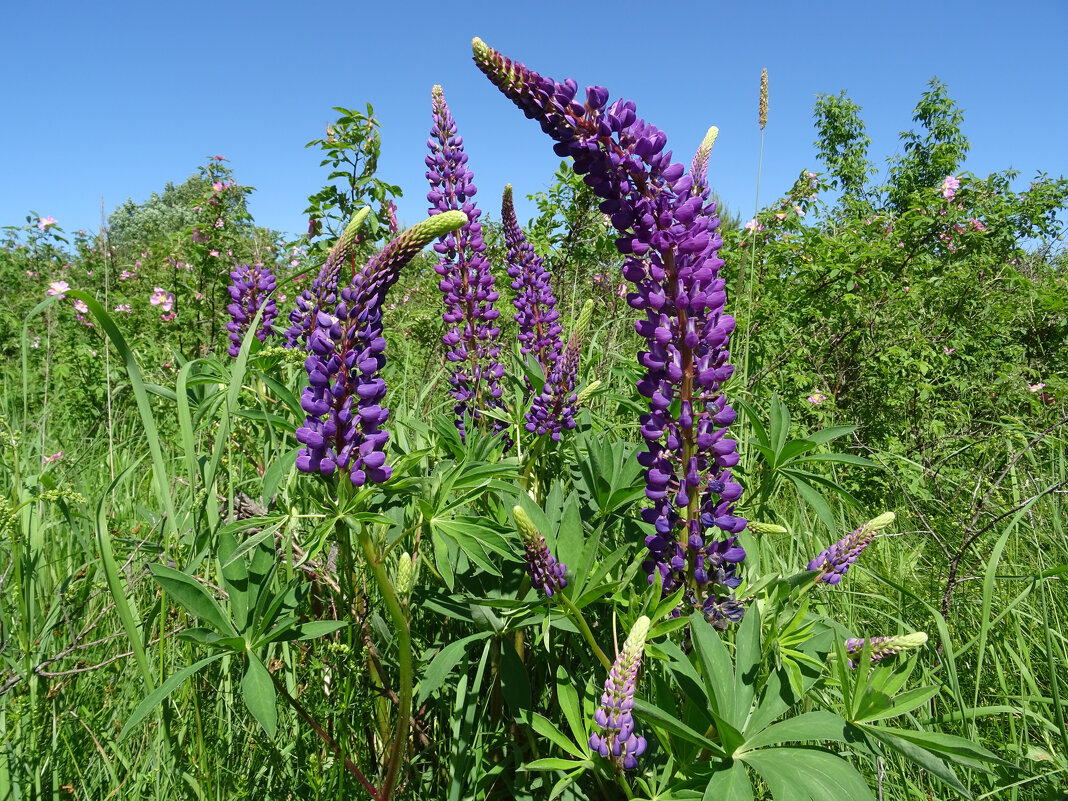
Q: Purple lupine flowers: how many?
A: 12